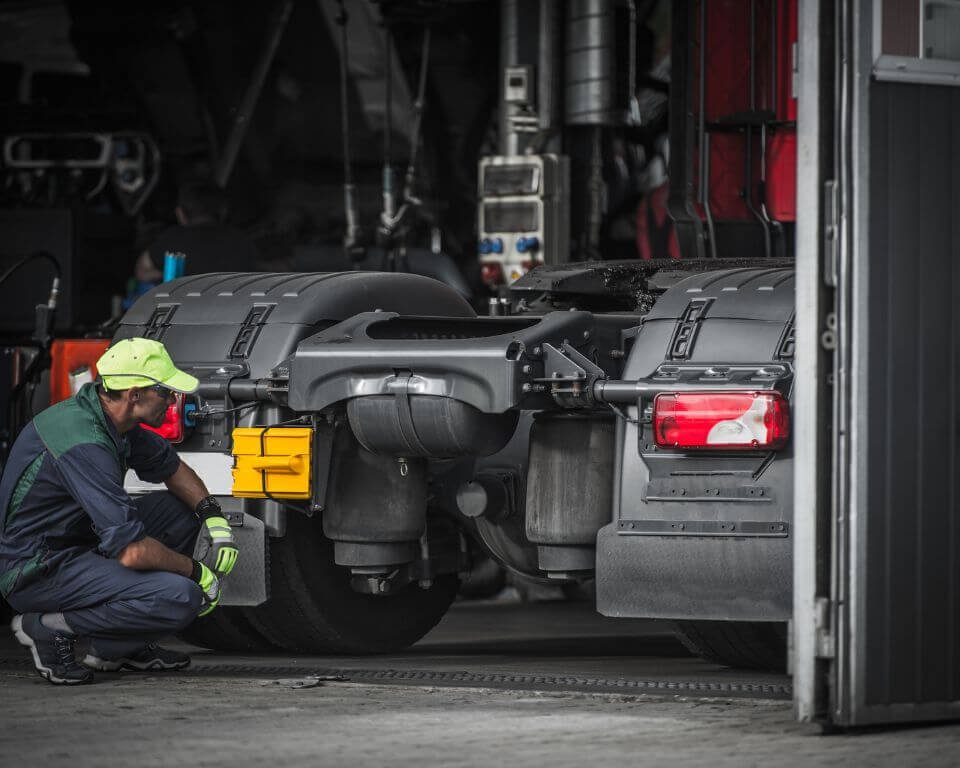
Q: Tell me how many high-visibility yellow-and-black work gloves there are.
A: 2